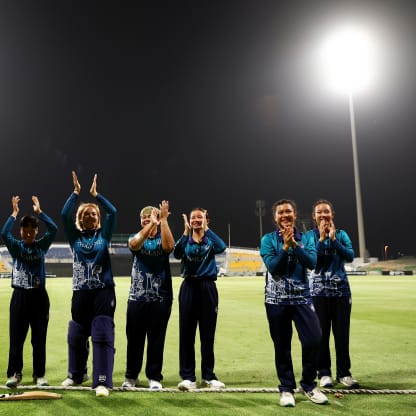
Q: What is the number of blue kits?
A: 6